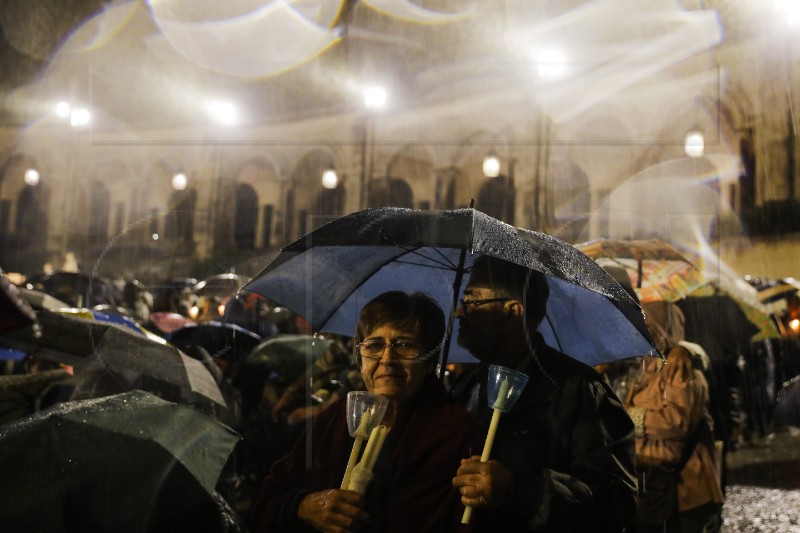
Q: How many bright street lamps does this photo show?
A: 11